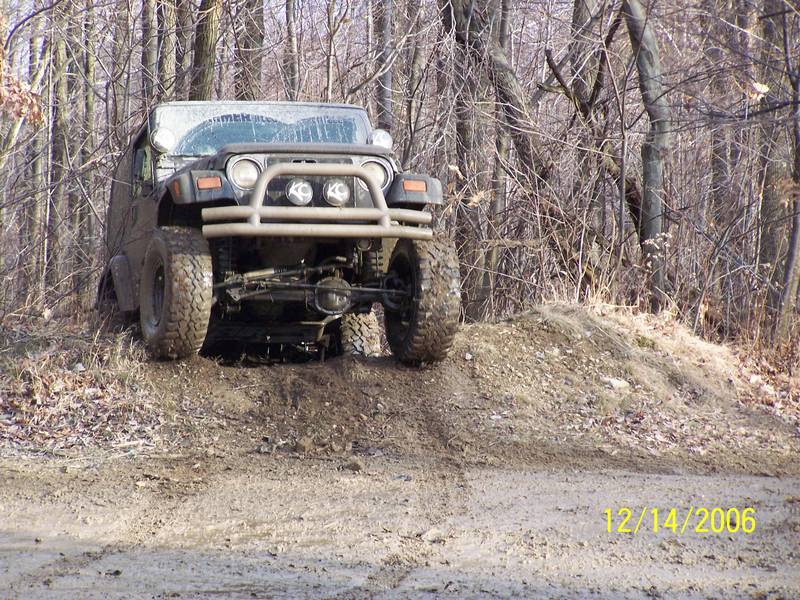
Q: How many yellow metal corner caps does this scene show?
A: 0